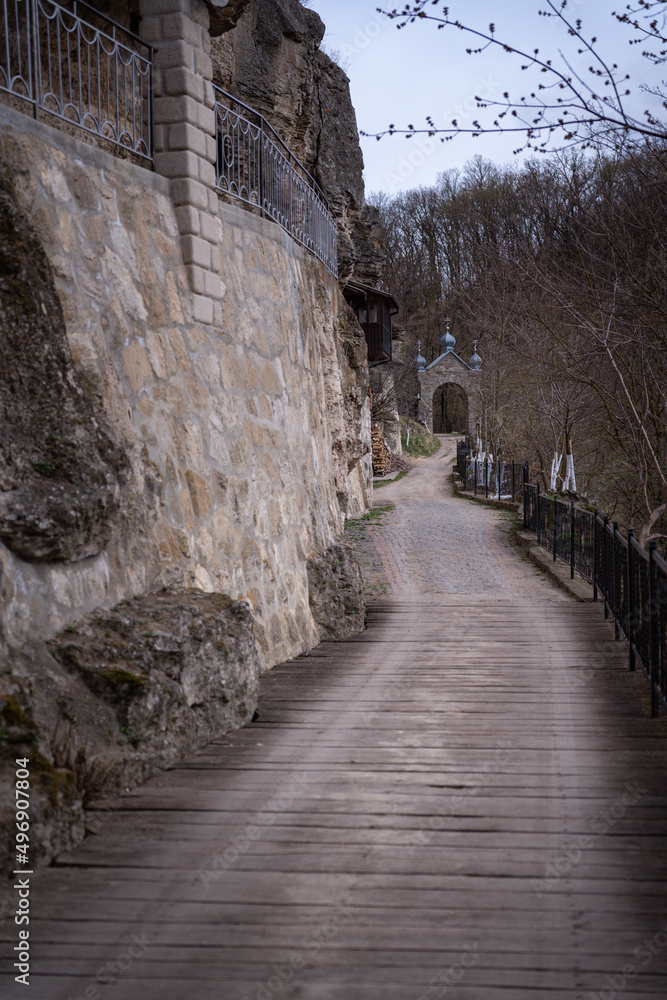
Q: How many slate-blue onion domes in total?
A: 3